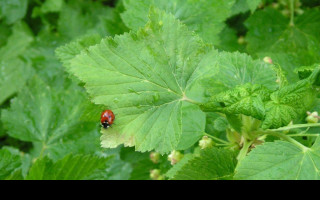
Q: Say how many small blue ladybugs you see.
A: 0